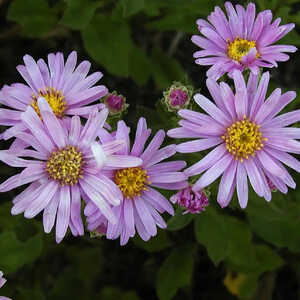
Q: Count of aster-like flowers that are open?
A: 5